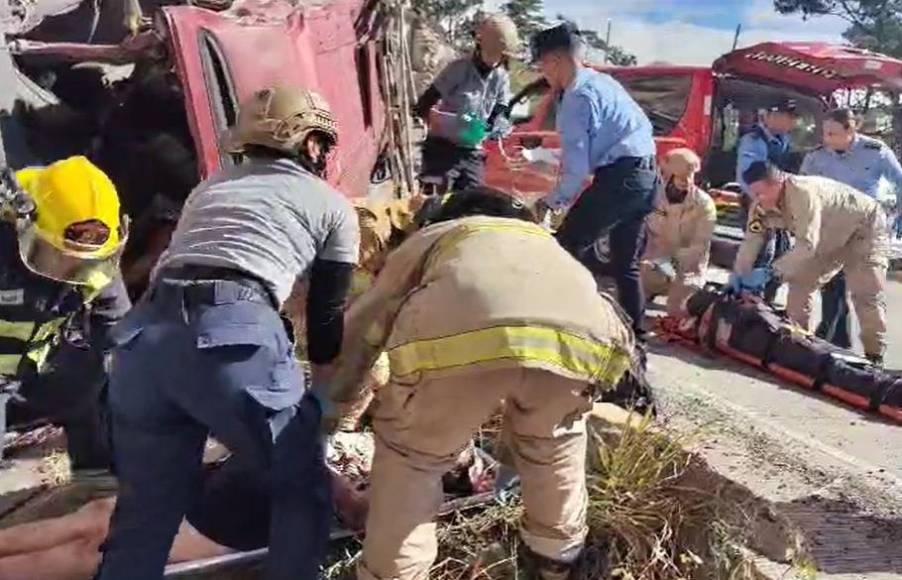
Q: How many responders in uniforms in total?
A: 9